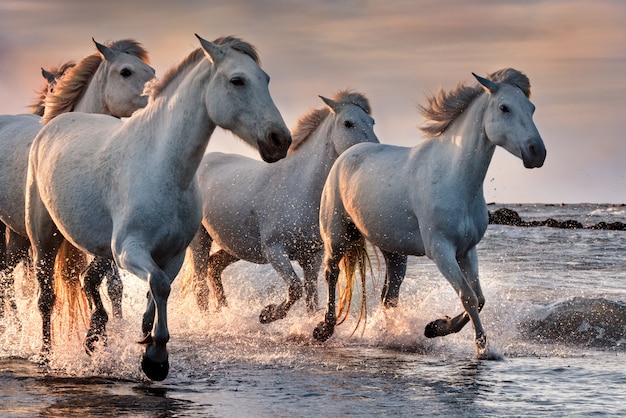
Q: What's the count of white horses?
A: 5